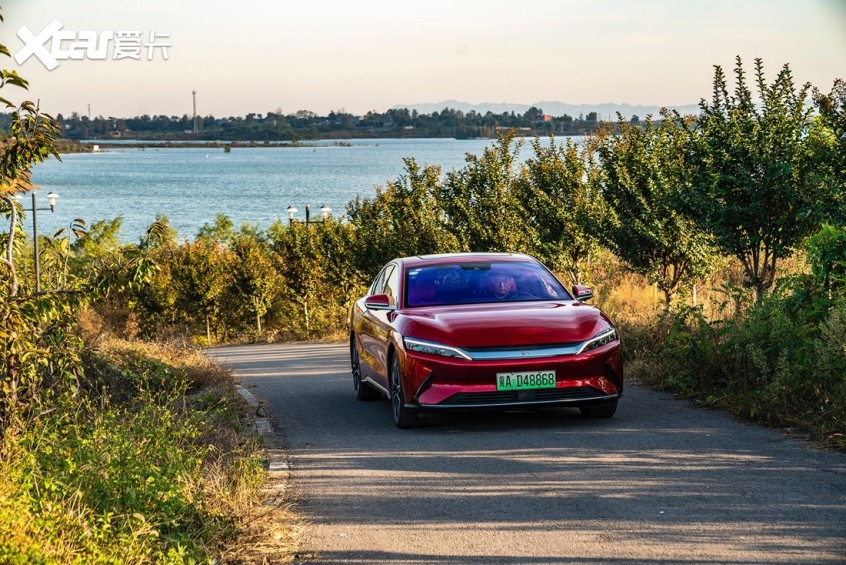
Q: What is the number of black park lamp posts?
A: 2